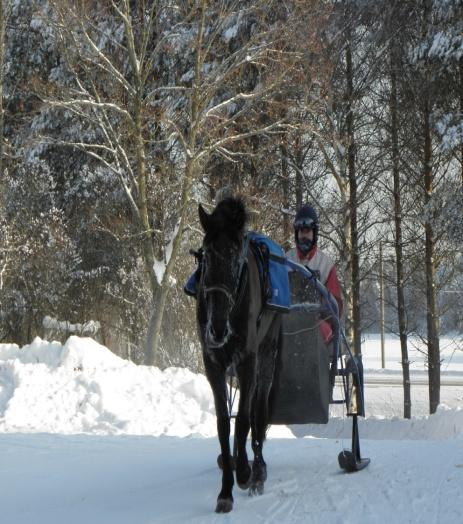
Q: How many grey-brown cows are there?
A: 0